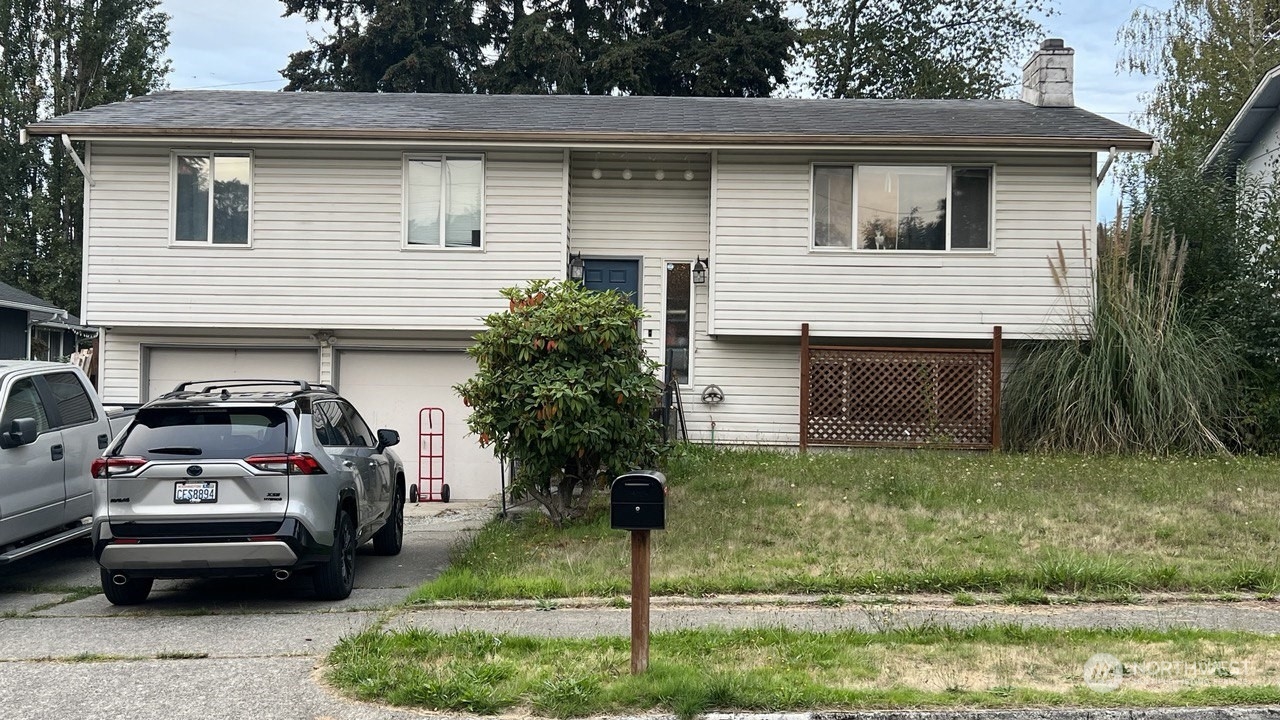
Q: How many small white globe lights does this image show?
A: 4